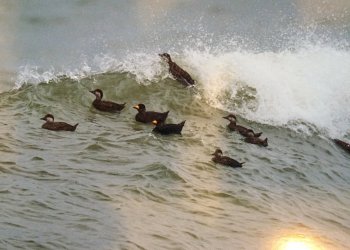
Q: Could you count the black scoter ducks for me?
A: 9